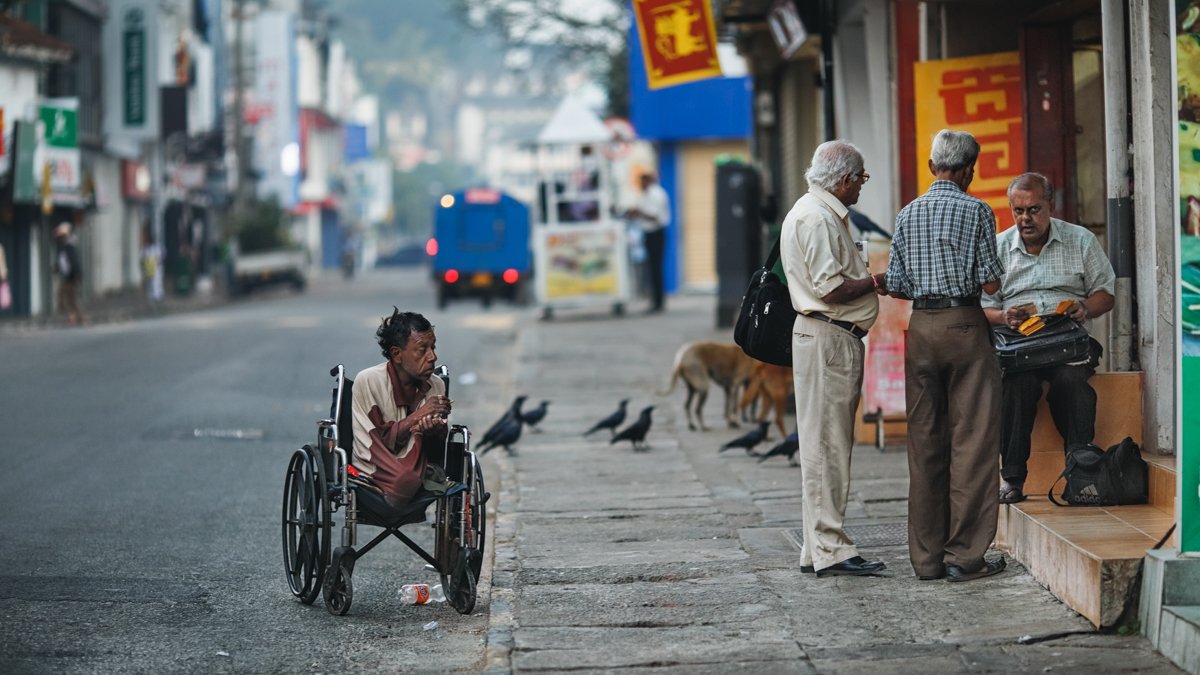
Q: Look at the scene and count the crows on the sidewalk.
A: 7